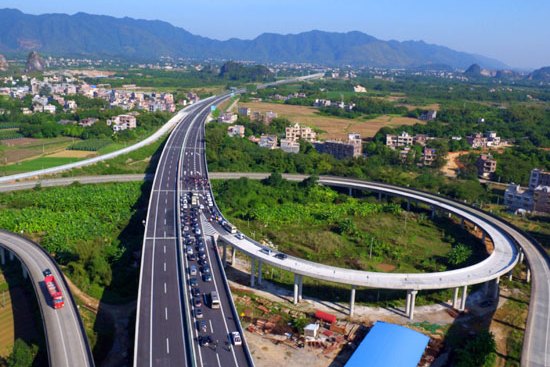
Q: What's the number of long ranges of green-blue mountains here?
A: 1